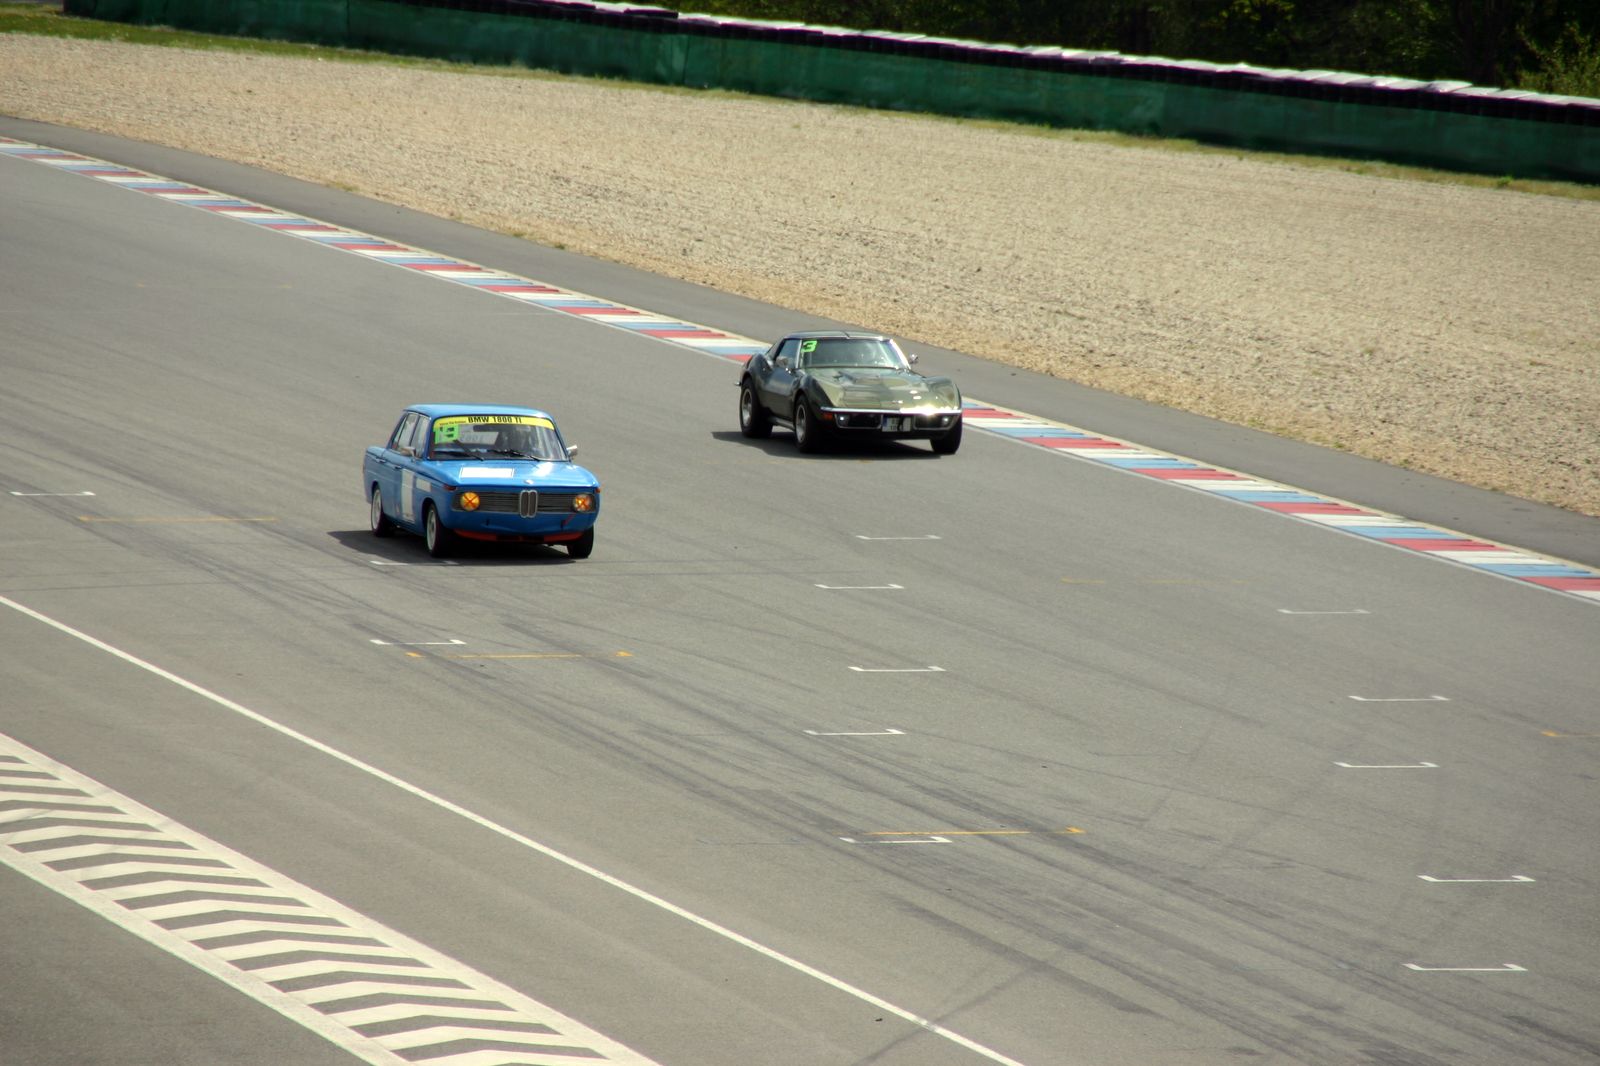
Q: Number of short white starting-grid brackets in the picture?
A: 13